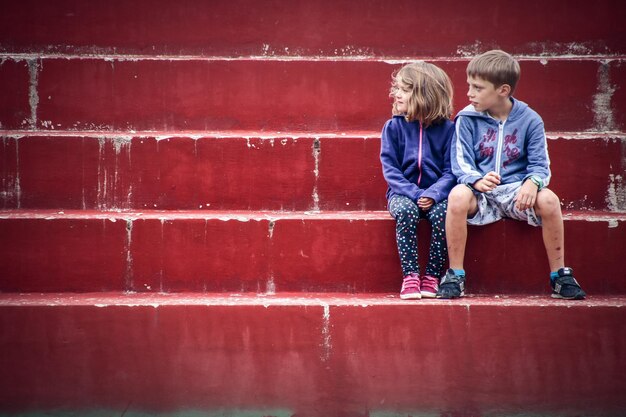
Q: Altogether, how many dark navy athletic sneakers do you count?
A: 2